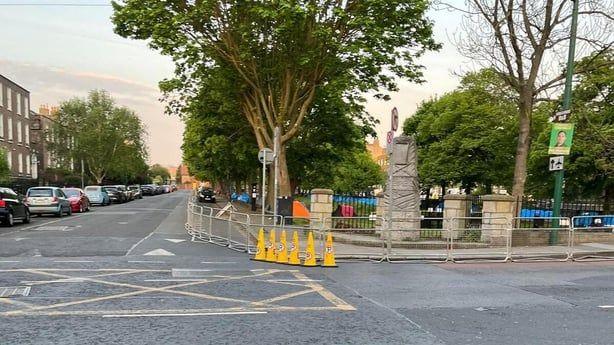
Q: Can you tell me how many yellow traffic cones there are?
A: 6